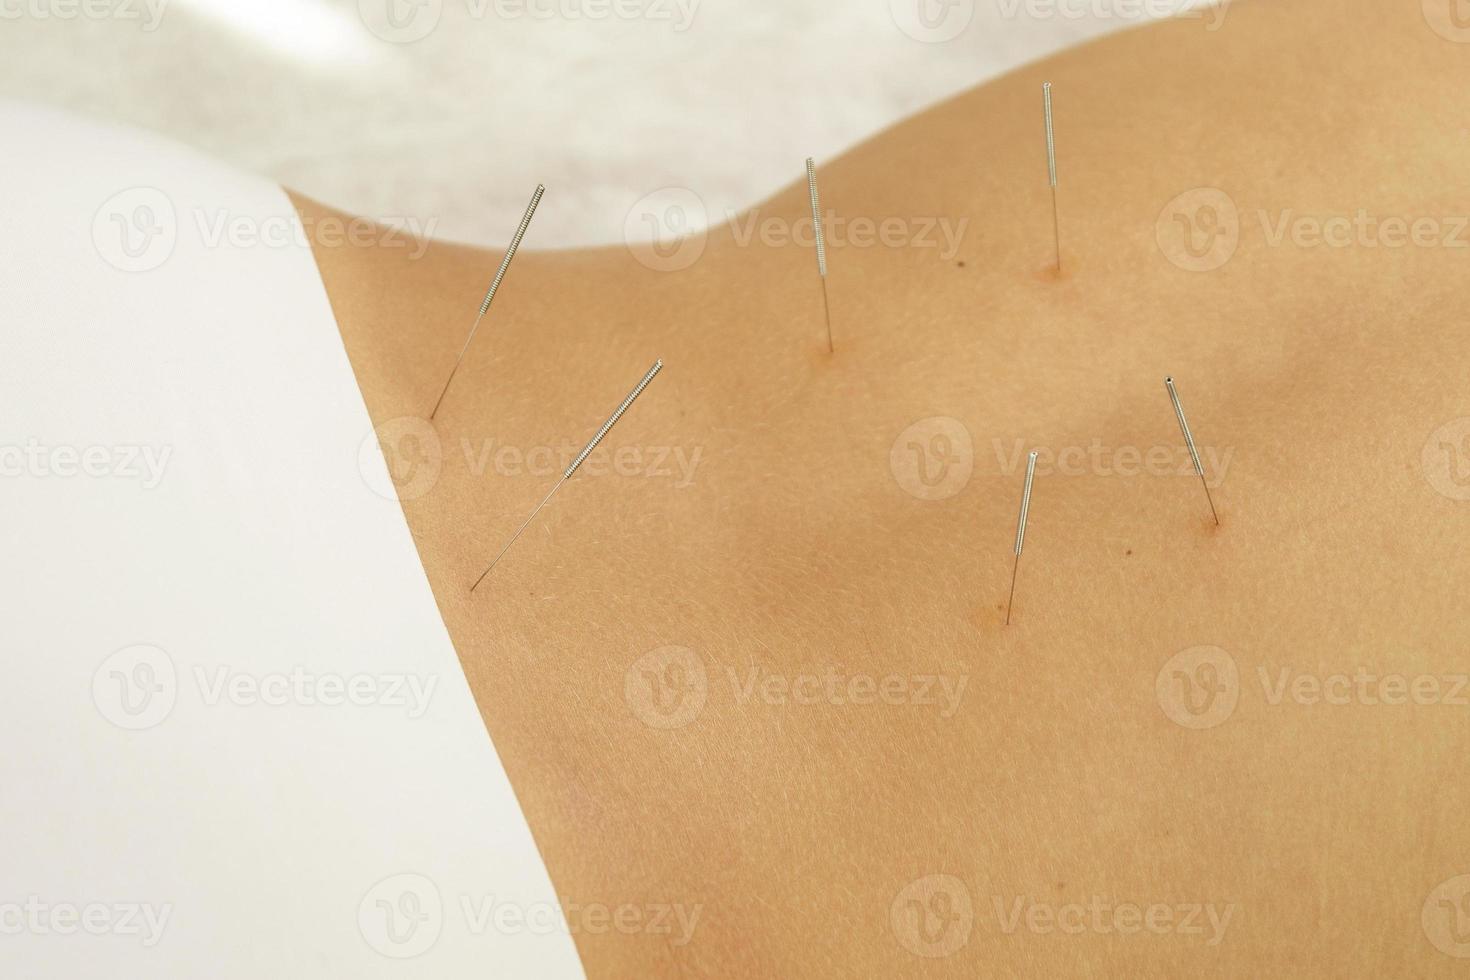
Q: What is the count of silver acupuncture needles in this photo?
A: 6